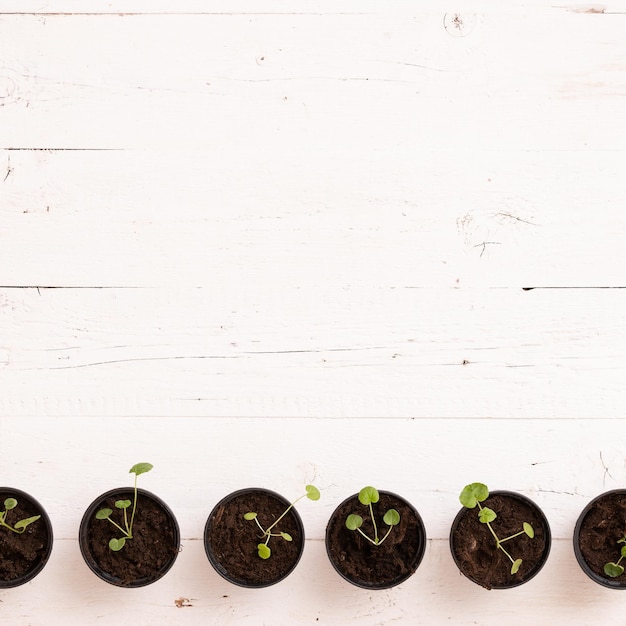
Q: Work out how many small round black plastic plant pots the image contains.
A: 6